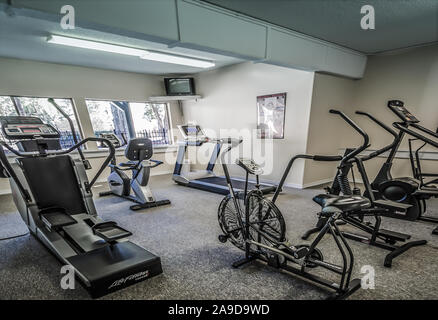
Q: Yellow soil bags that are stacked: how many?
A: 0